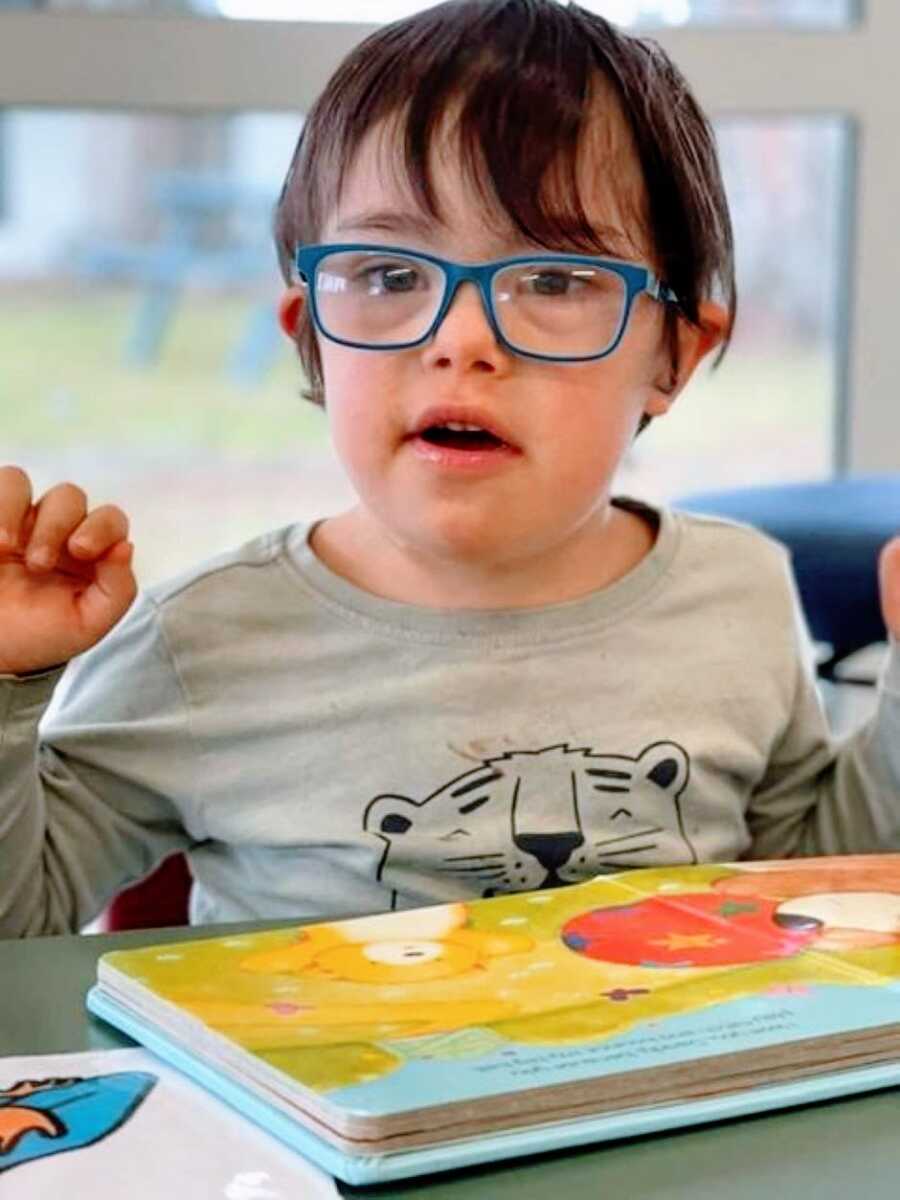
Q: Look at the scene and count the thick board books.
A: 1